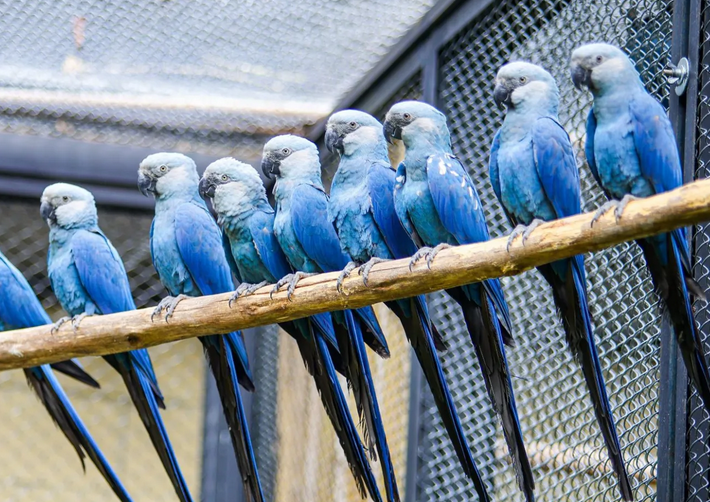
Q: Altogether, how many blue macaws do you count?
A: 9